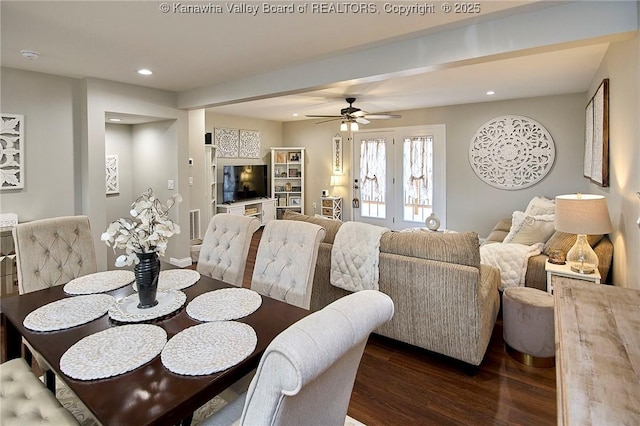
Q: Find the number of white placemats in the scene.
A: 6